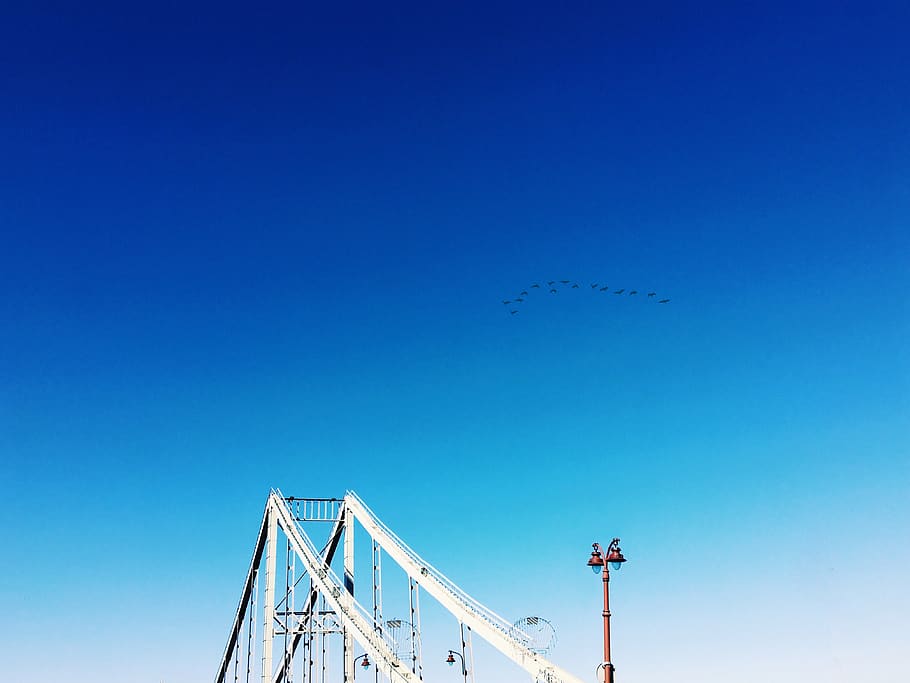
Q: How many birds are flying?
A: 15